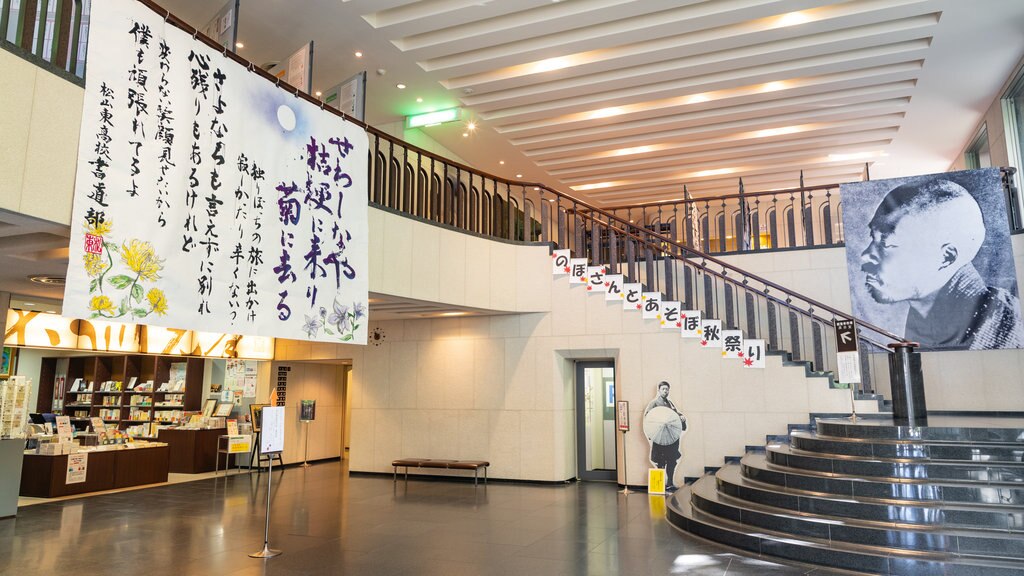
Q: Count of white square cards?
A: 11